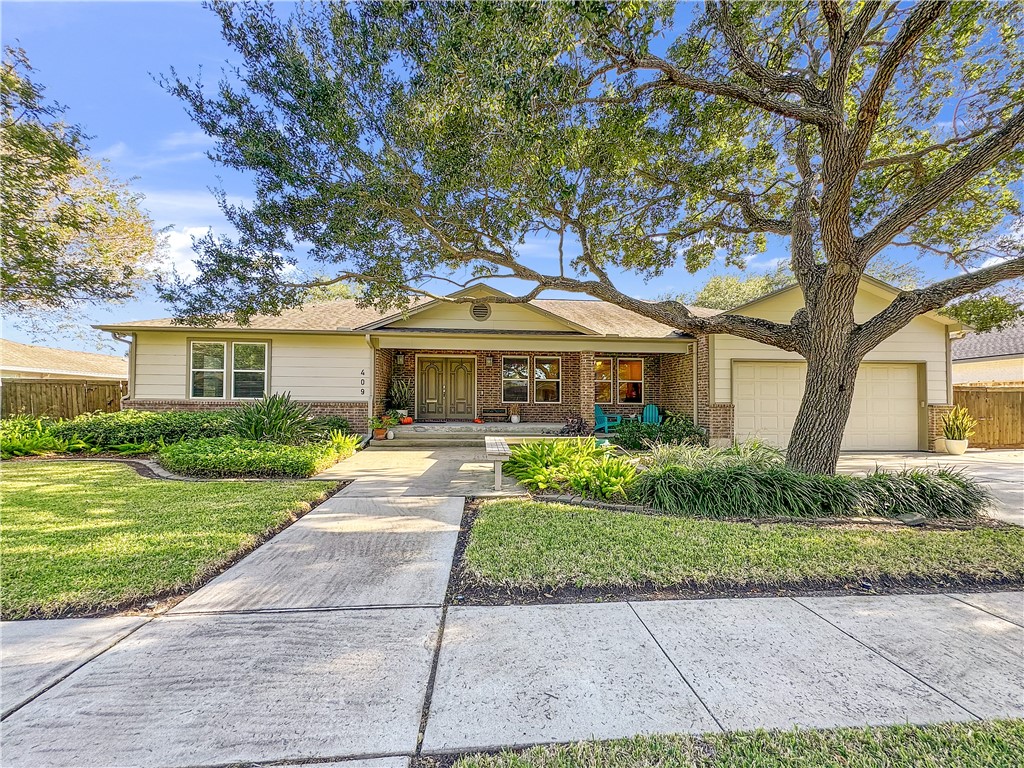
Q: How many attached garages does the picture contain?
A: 1